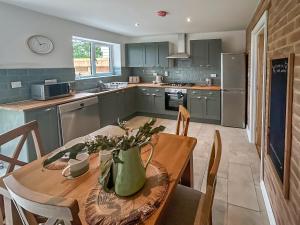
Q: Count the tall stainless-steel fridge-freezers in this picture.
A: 1